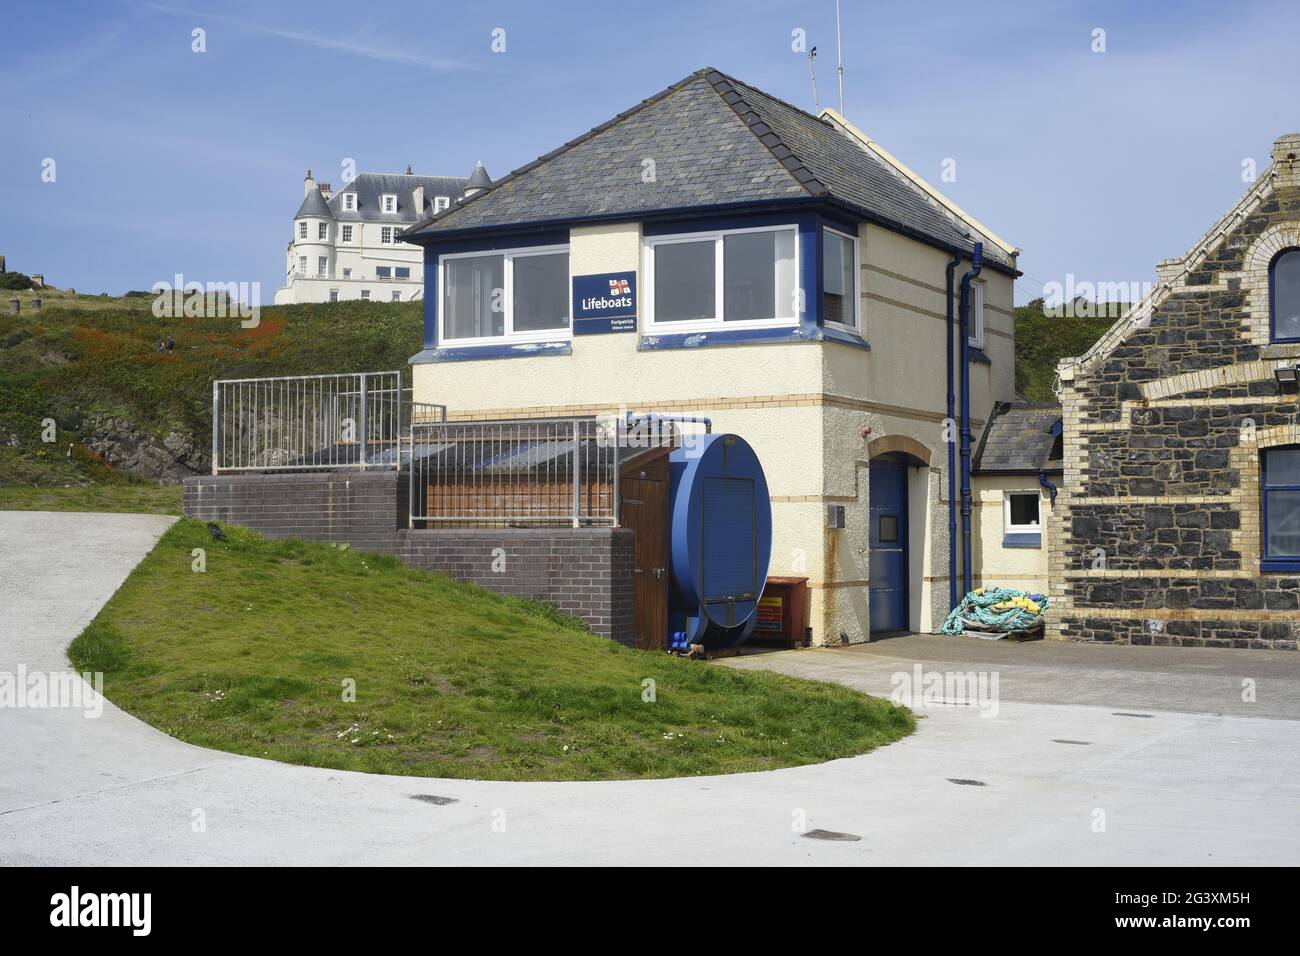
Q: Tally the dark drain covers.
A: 5